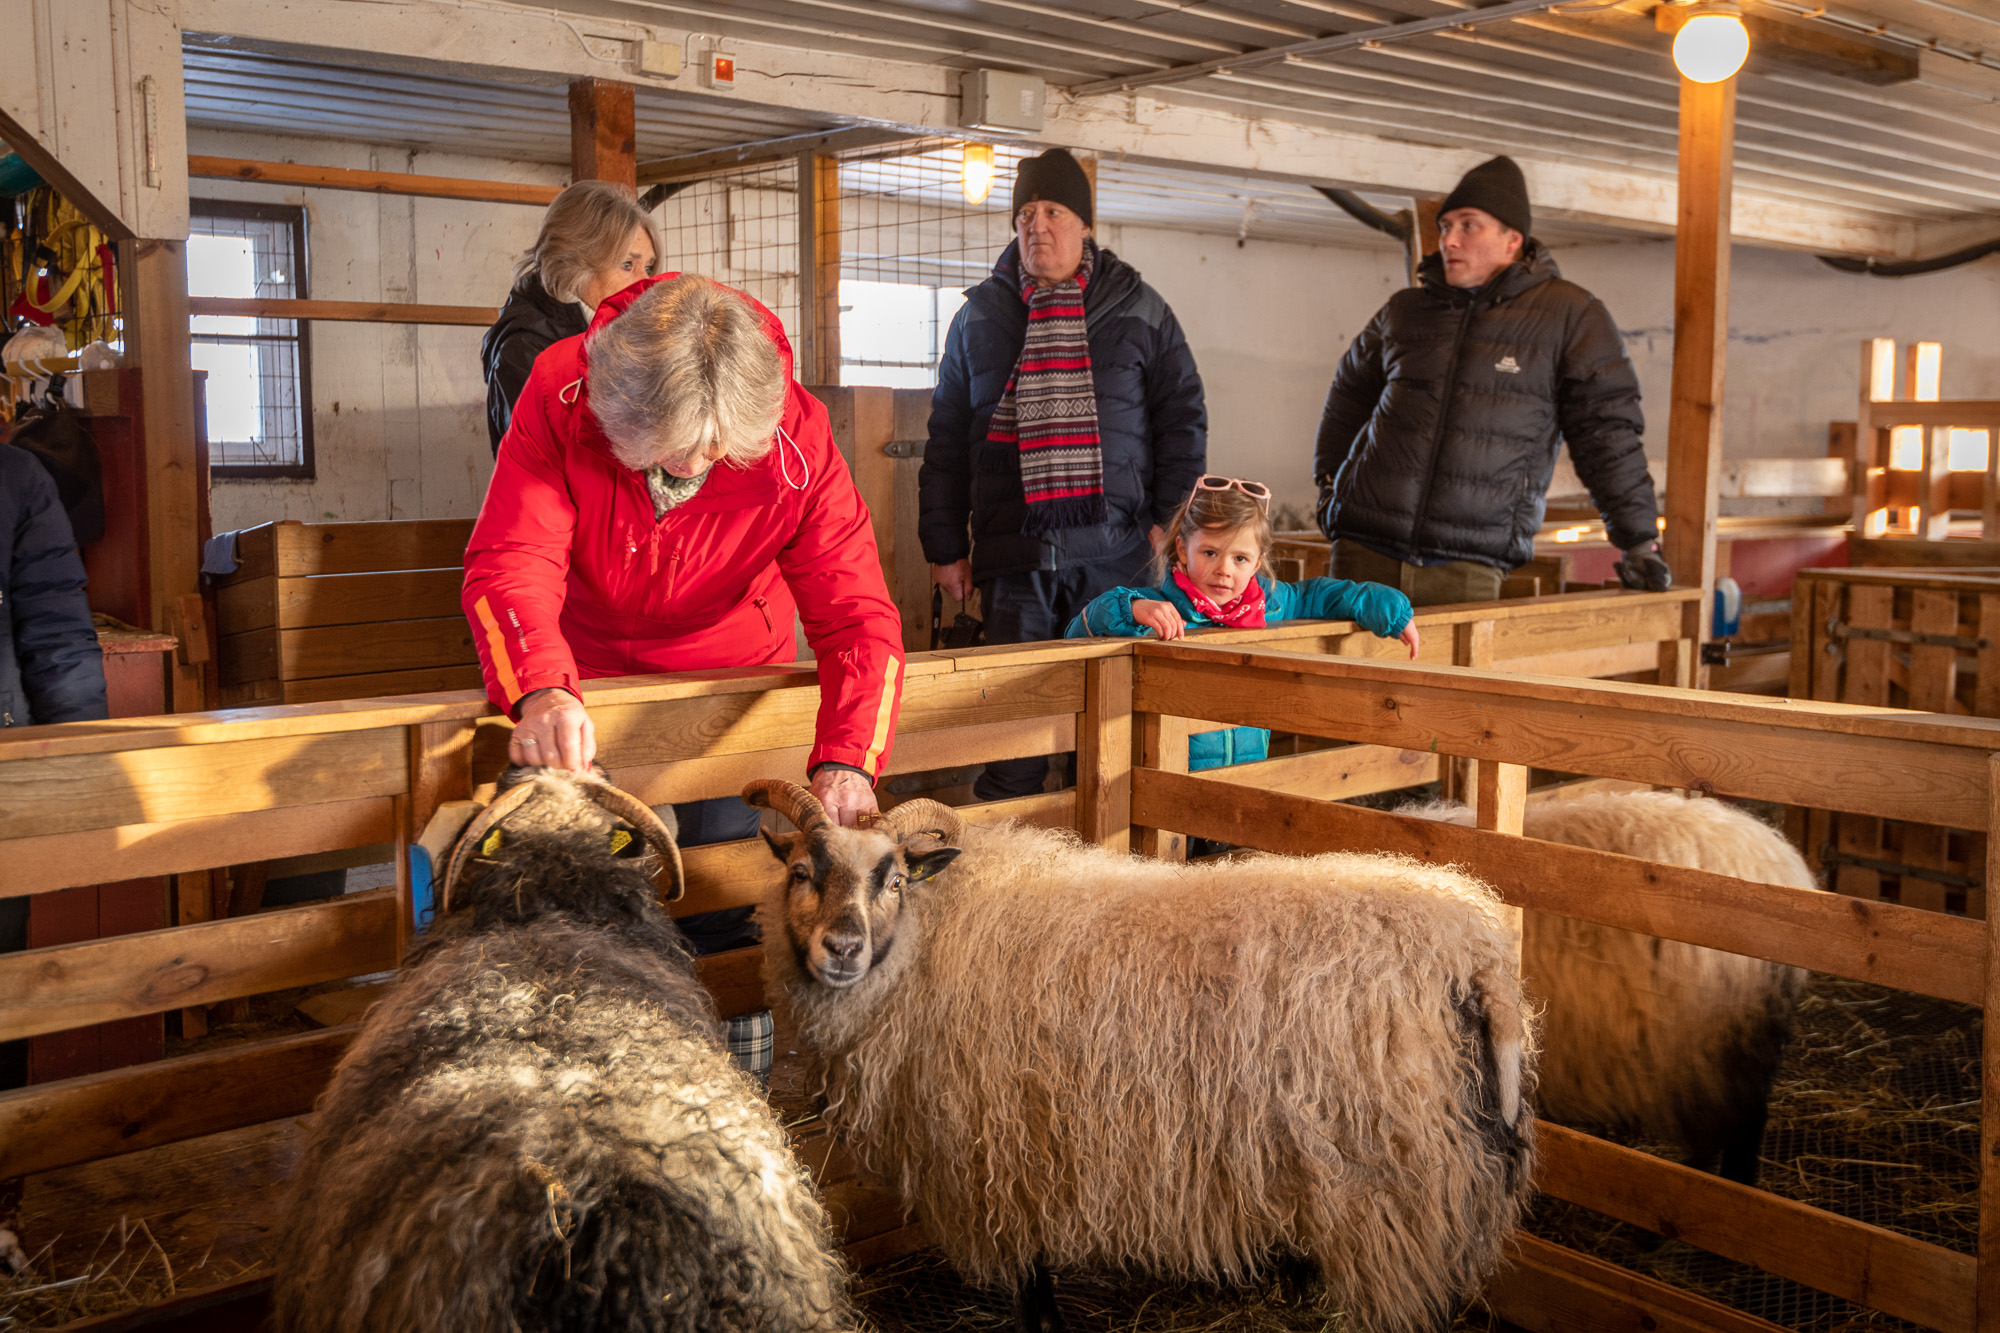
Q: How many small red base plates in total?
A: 1